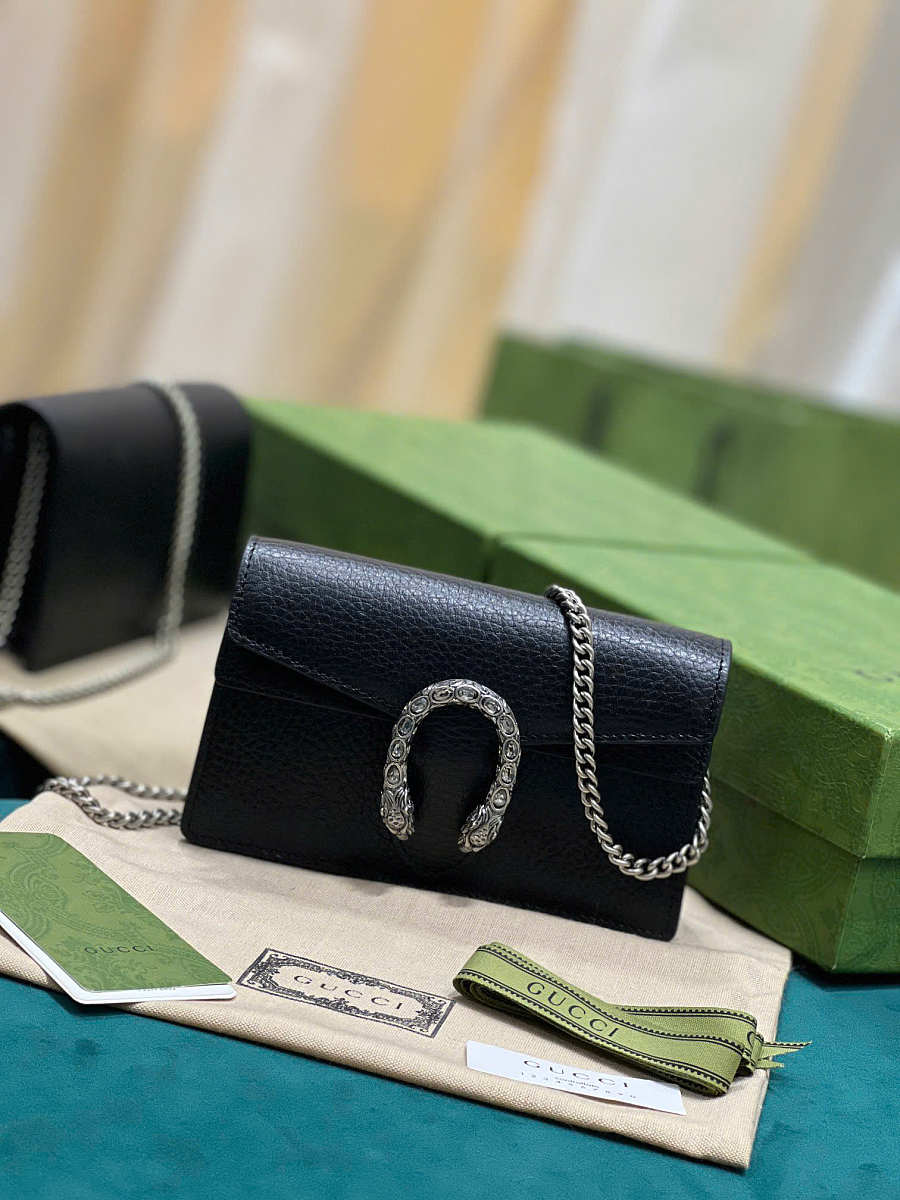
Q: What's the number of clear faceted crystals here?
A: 11